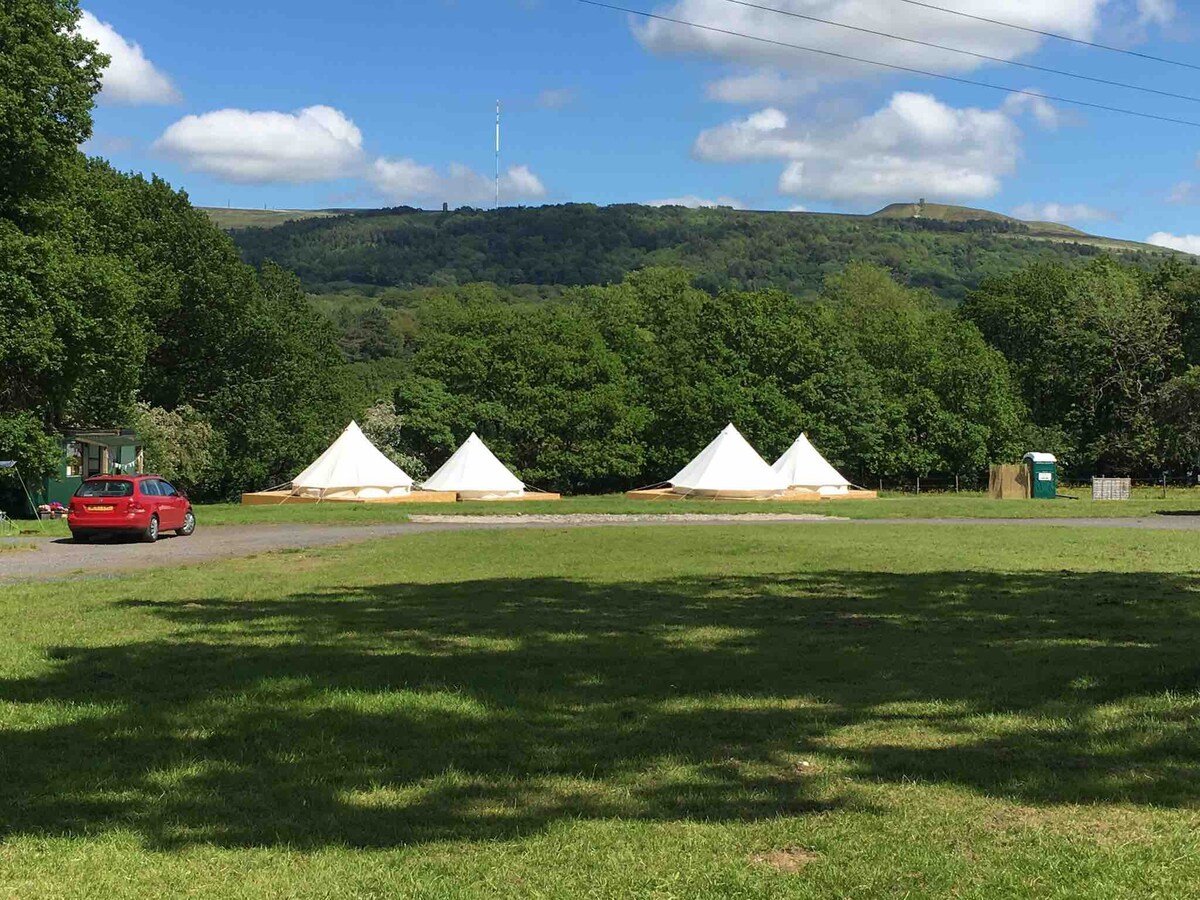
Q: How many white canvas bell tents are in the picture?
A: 4